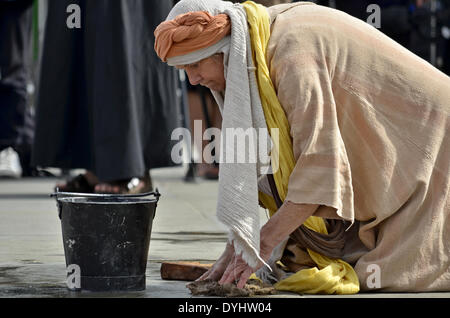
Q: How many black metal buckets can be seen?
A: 1